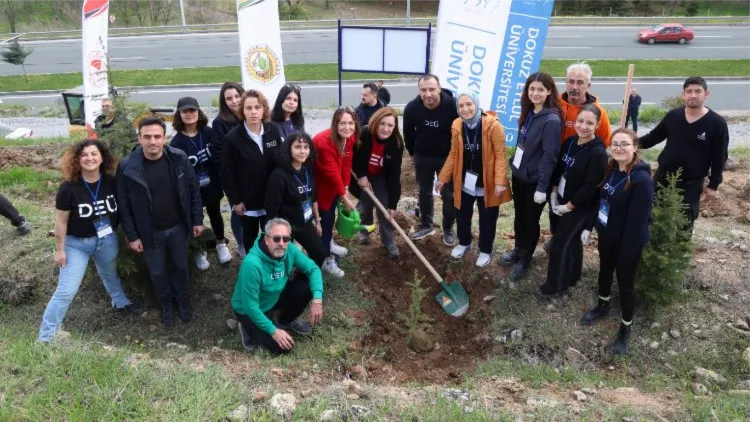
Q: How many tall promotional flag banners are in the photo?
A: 4